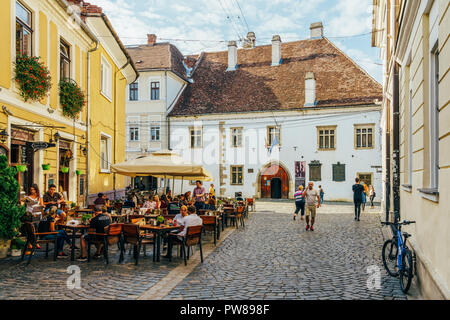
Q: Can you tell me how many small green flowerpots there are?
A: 4